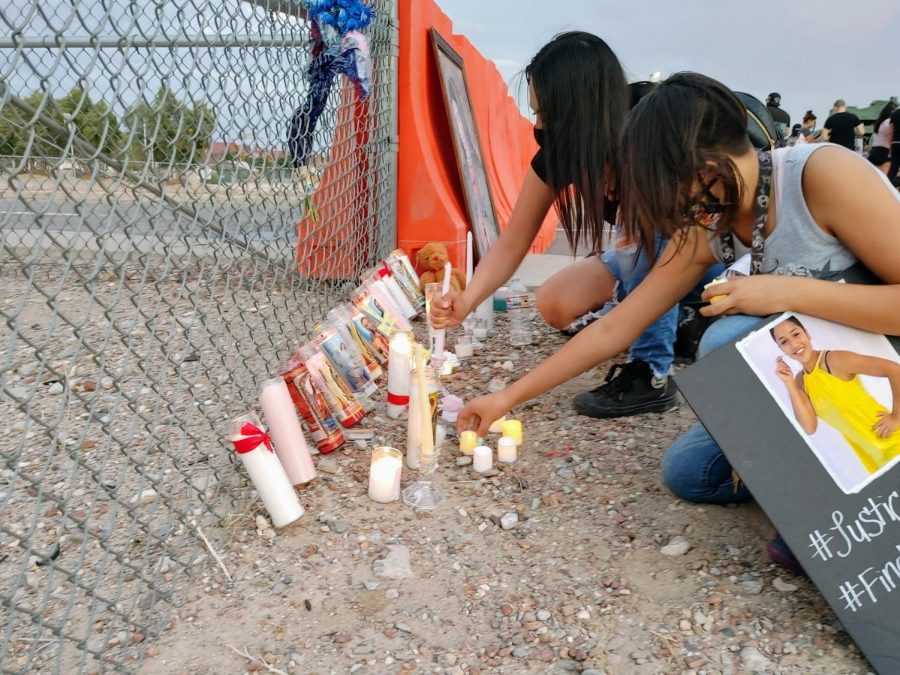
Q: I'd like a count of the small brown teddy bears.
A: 1